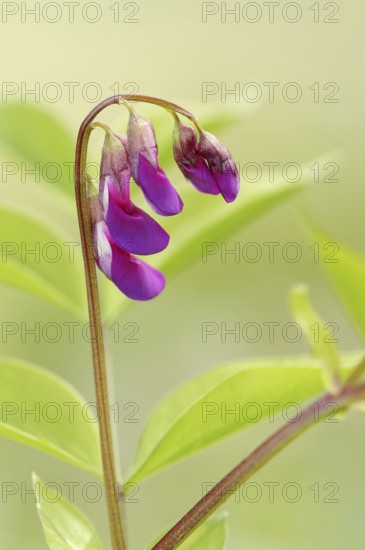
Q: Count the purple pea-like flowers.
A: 5